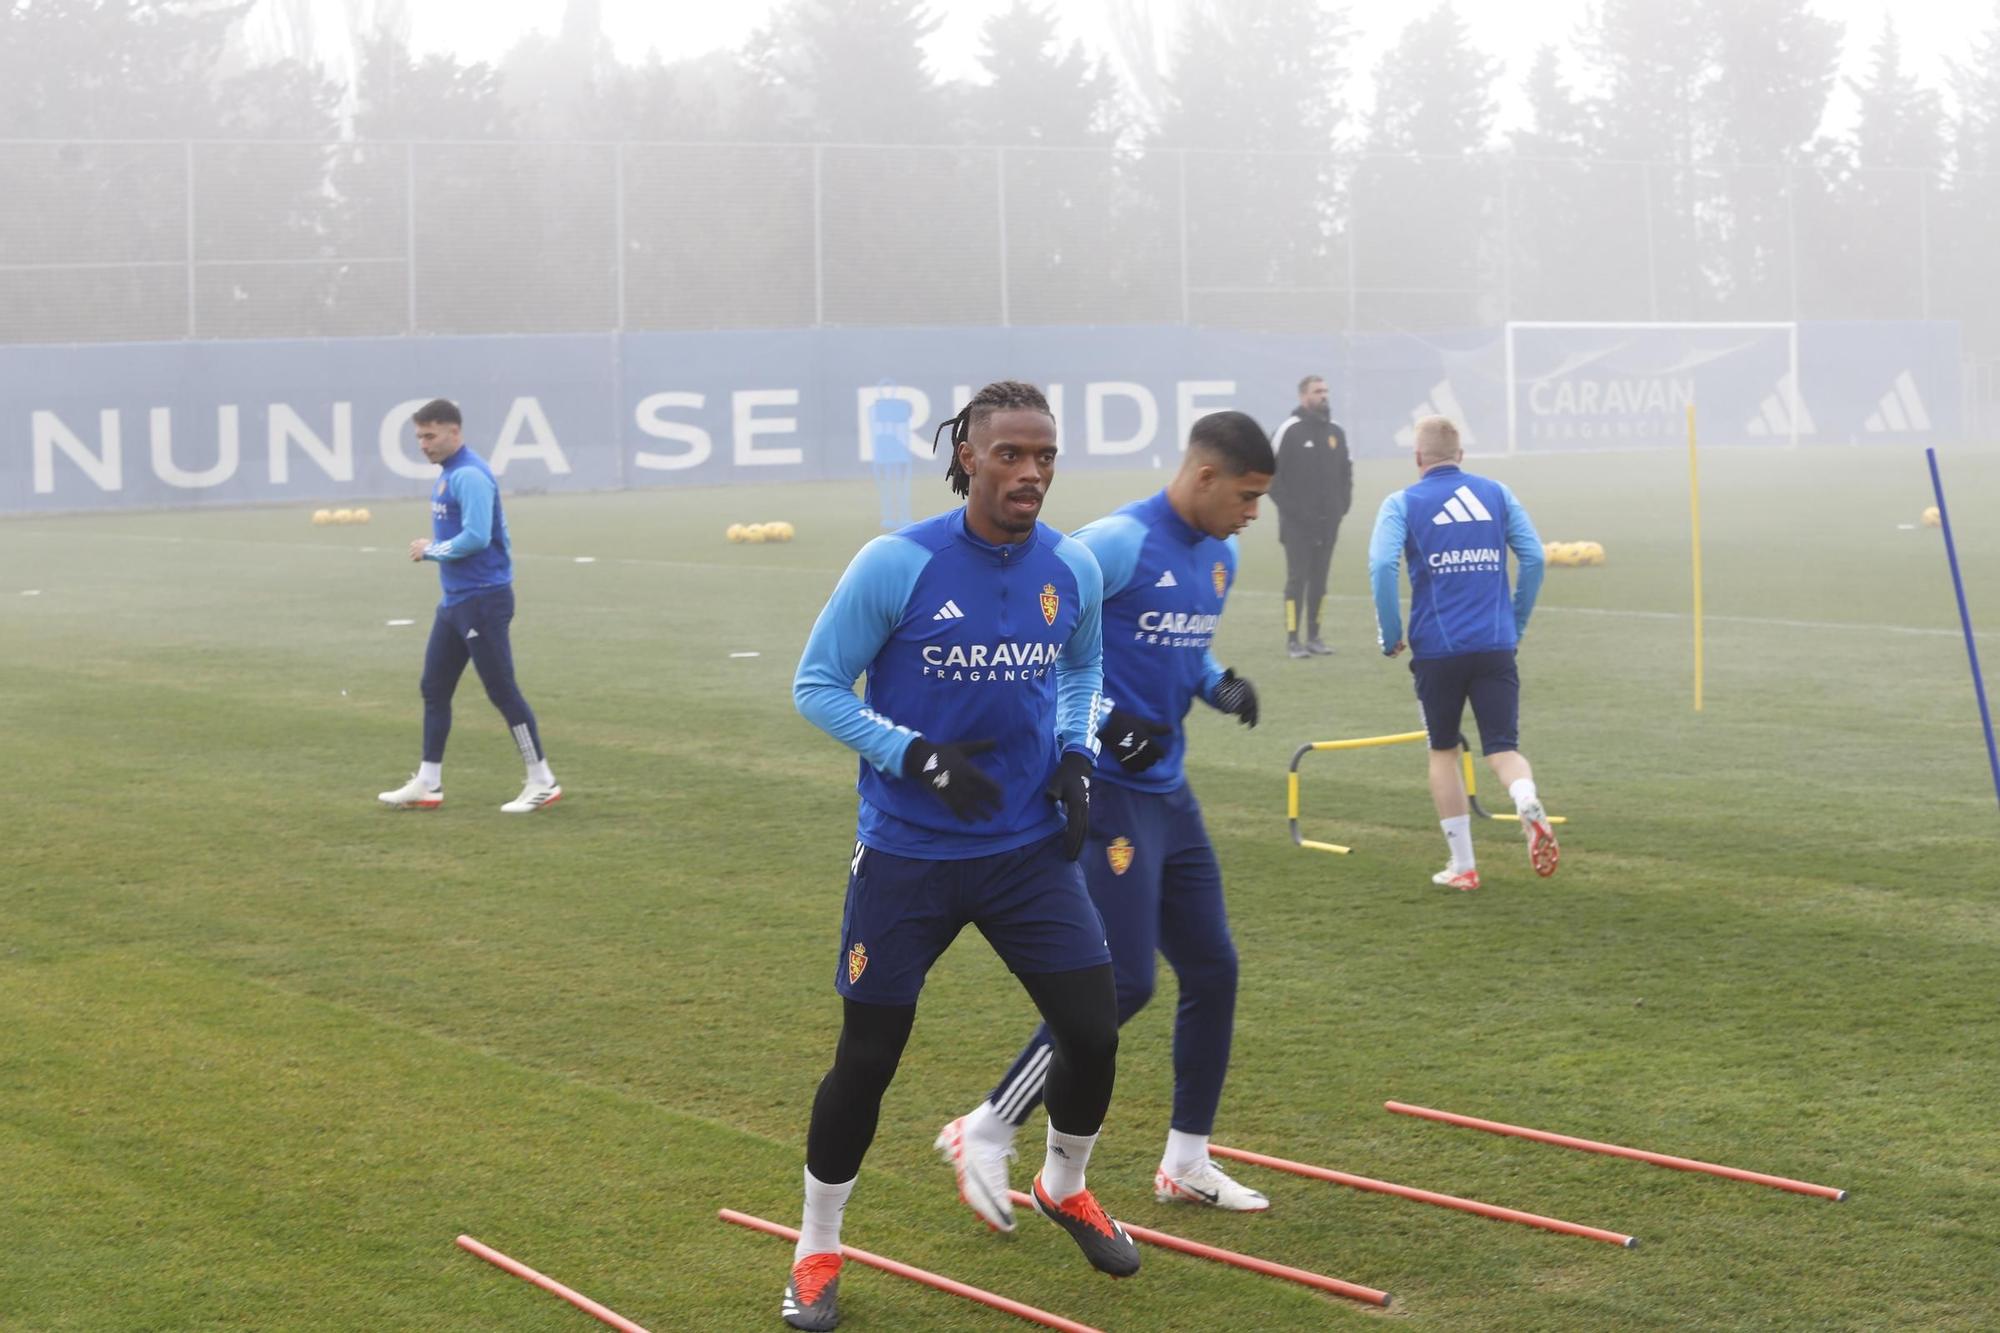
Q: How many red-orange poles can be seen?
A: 5